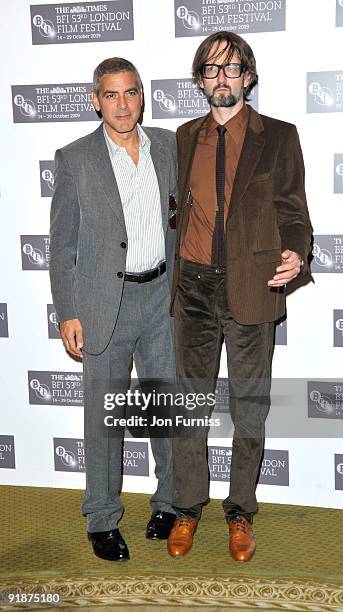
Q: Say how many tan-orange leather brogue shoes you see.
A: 2